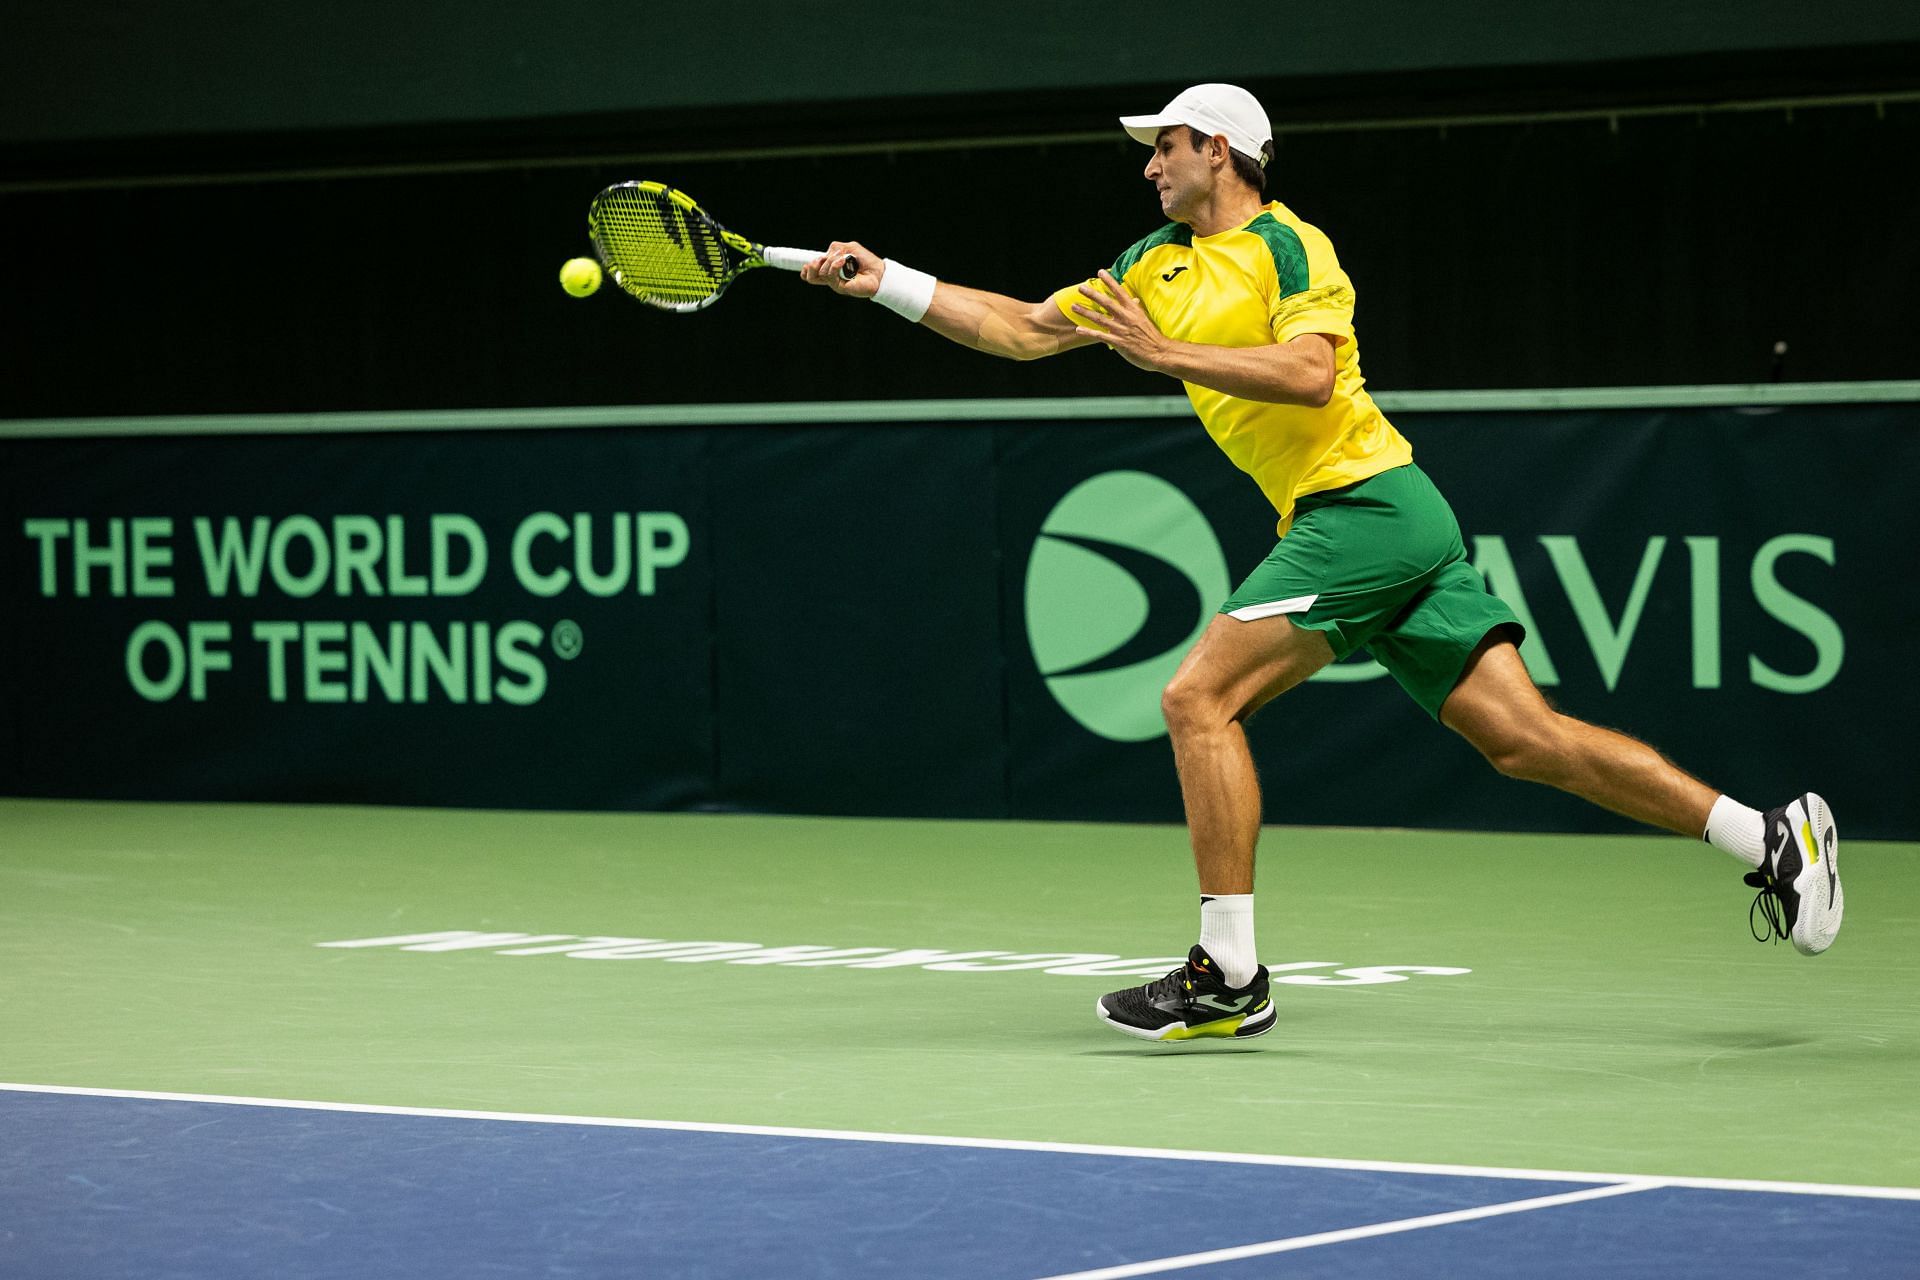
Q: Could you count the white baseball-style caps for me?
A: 1